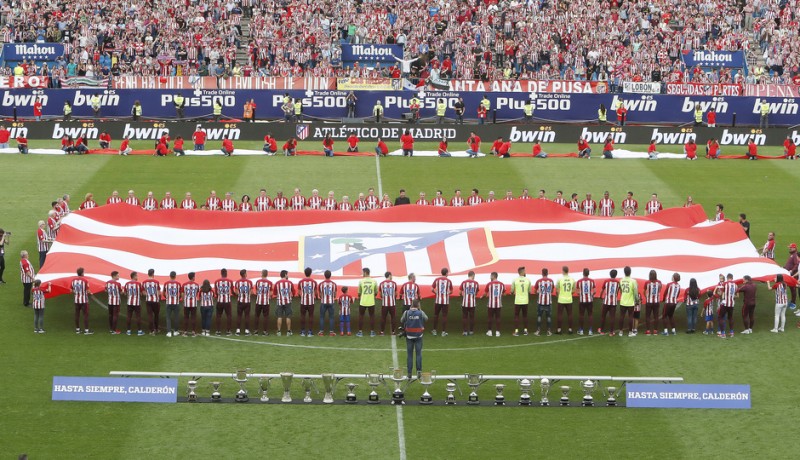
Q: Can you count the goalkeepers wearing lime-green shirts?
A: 4